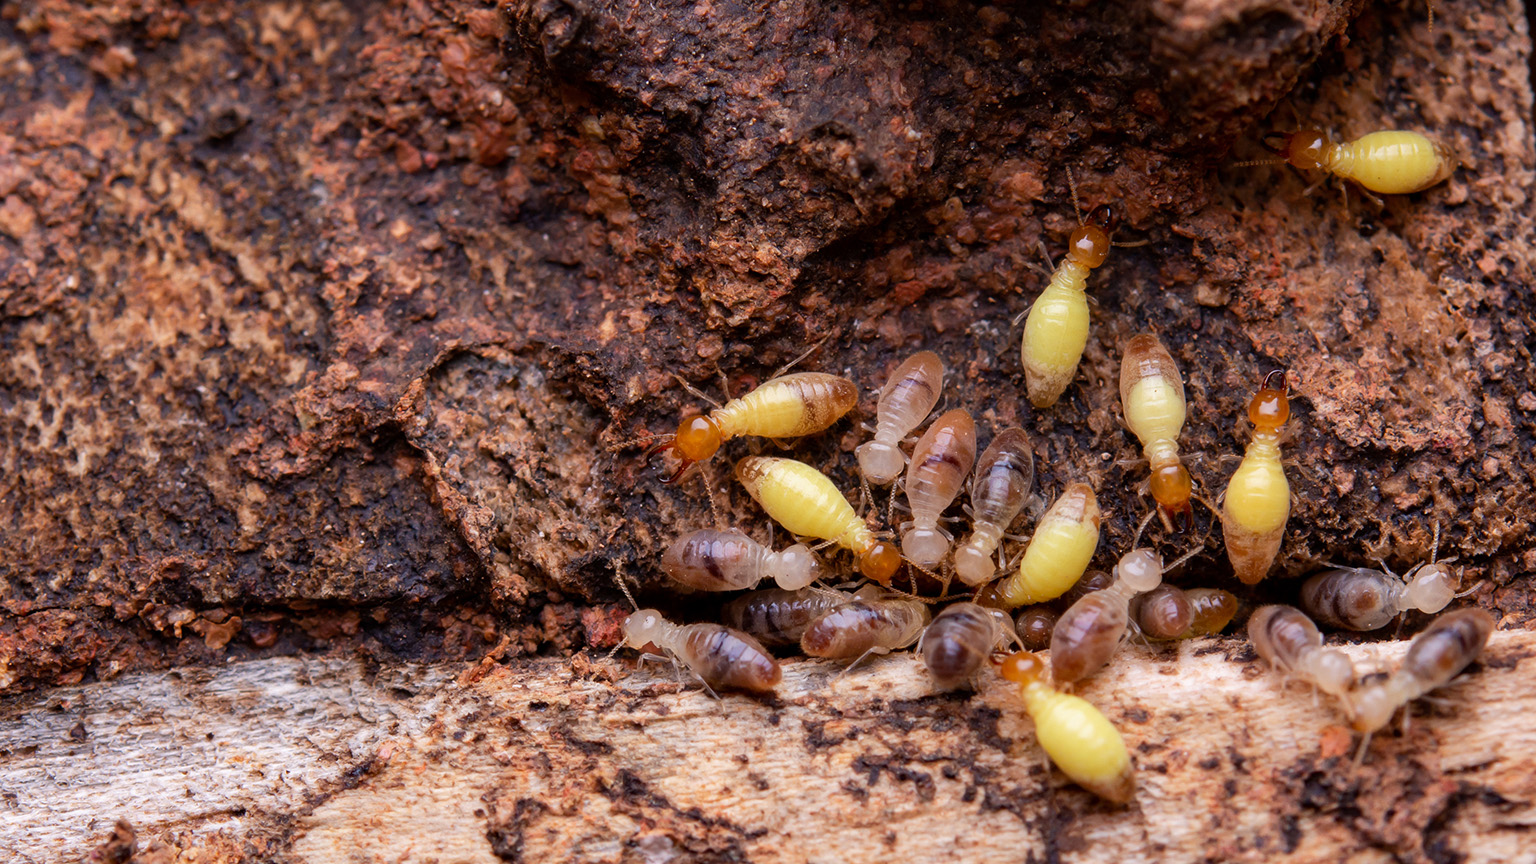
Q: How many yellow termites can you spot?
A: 8